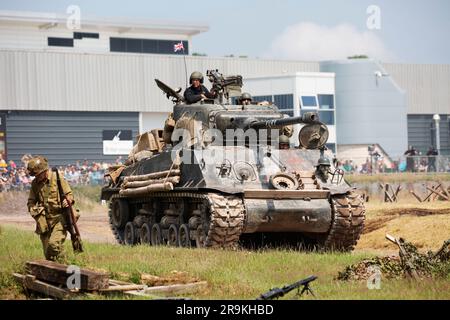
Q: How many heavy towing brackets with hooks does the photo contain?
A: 2